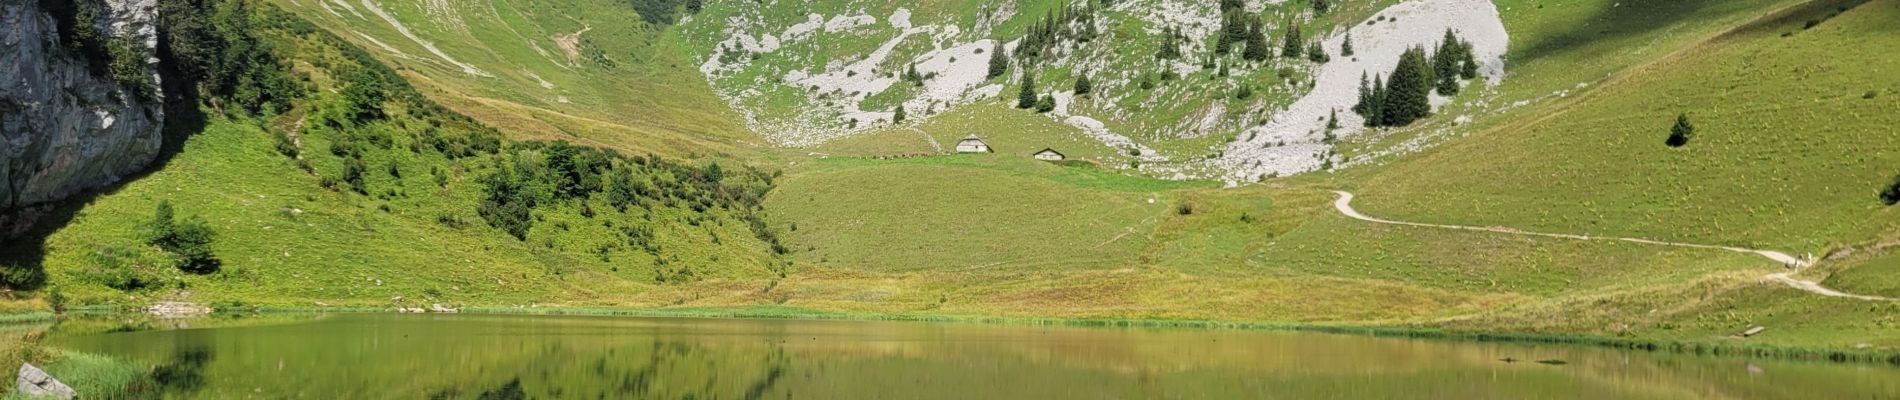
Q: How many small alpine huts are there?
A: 2